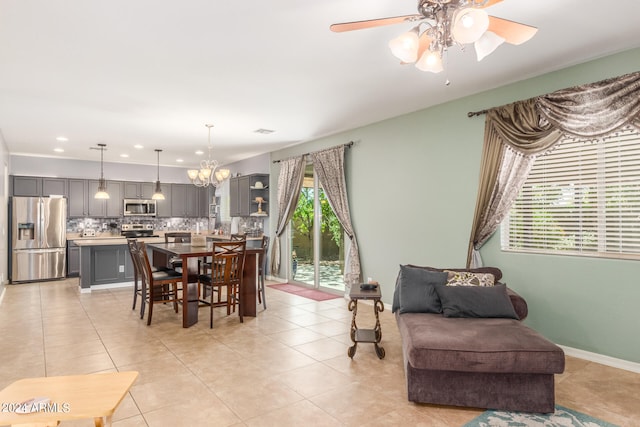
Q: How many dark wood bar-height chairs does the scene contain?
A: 6